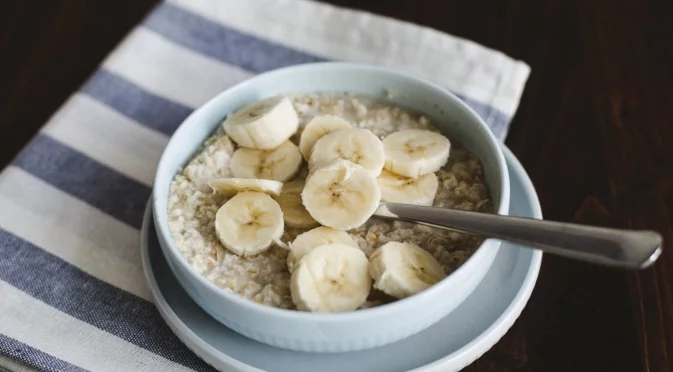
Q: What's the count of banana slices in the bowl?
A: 13